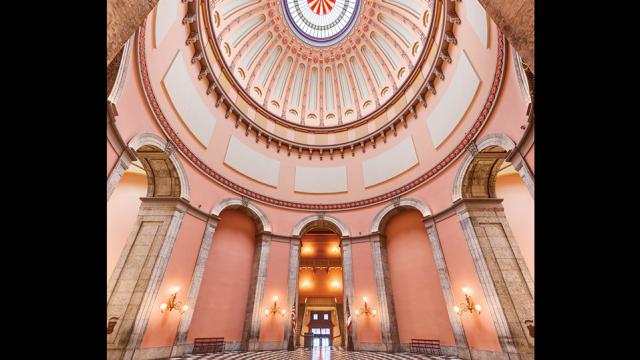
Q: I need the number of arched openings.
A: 5